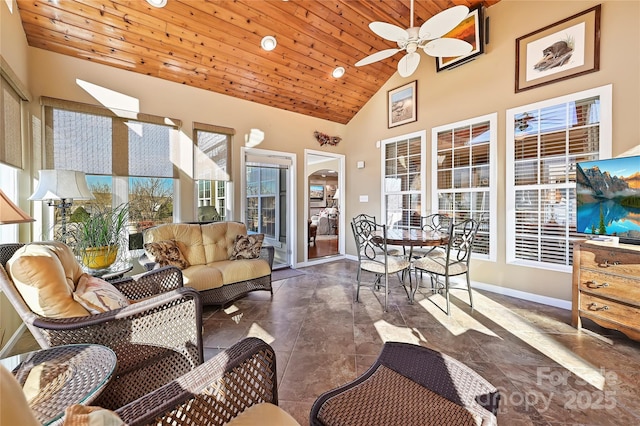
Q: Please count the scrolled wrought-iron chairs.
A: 4